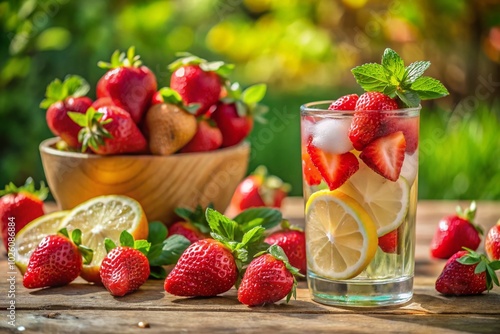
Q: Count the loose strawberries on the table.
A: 11